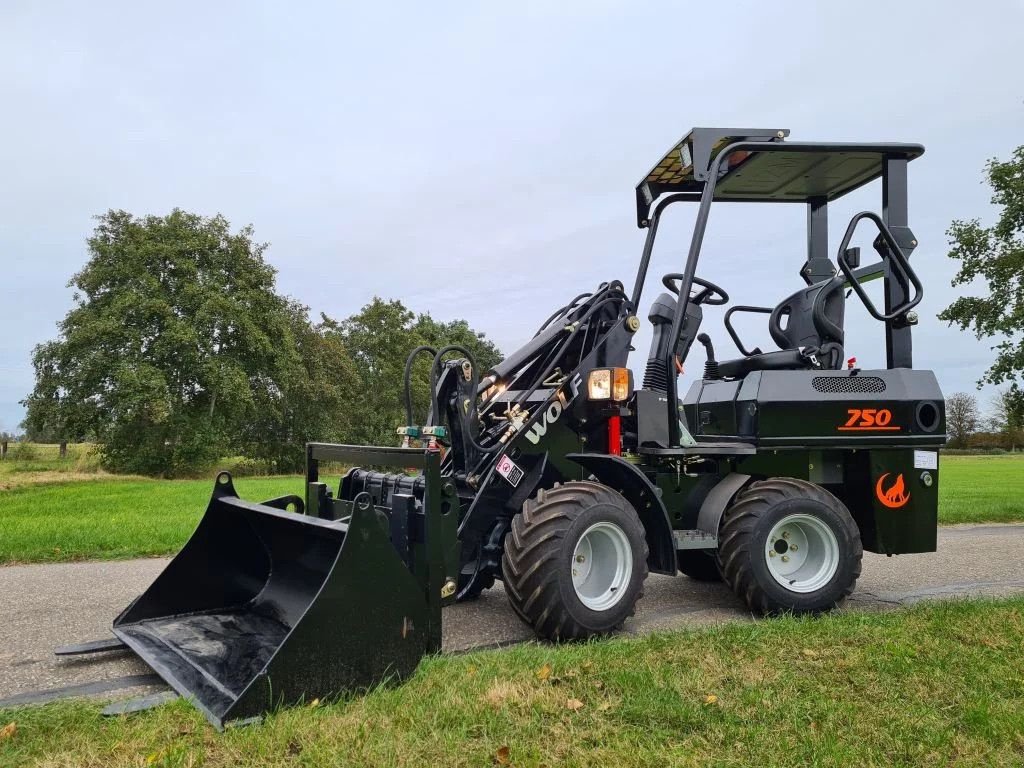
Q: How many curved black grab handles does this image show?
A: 2